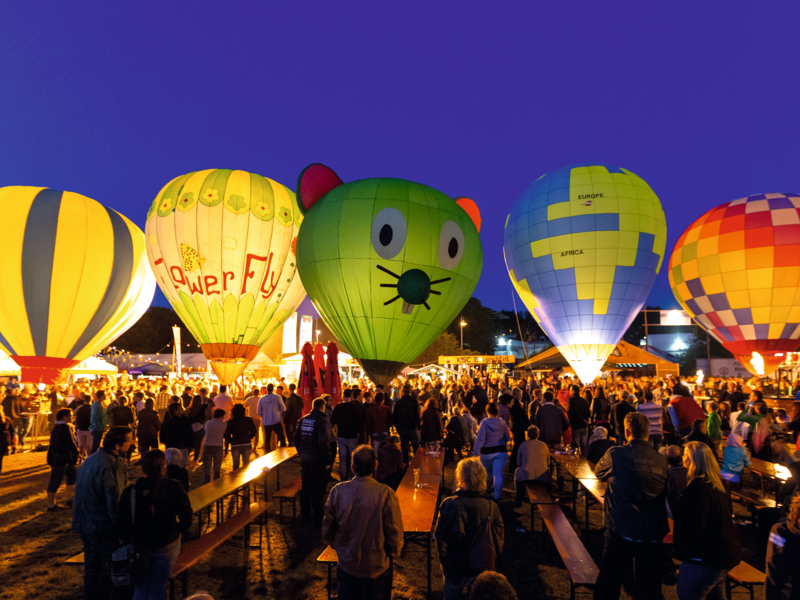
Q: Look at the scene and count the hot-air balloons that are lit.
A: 5